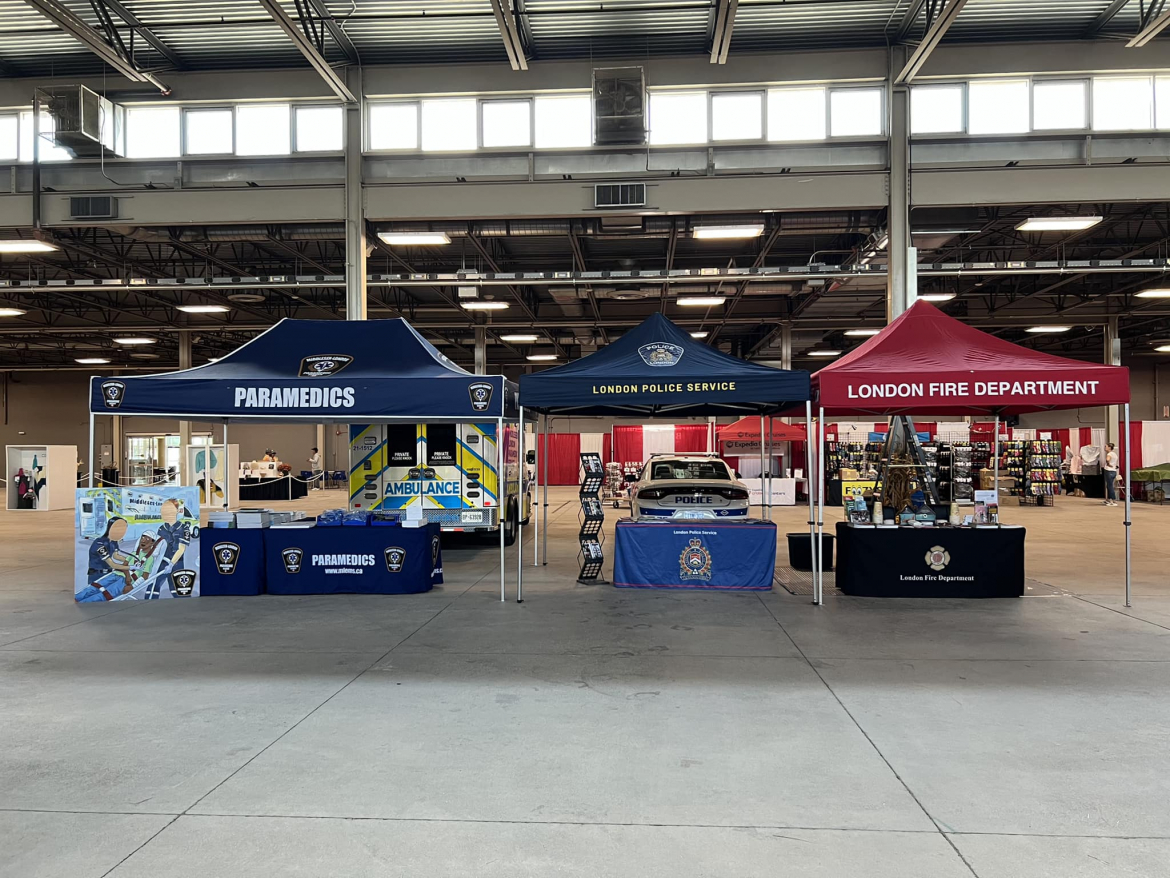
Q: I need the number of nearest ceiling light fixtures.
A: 4